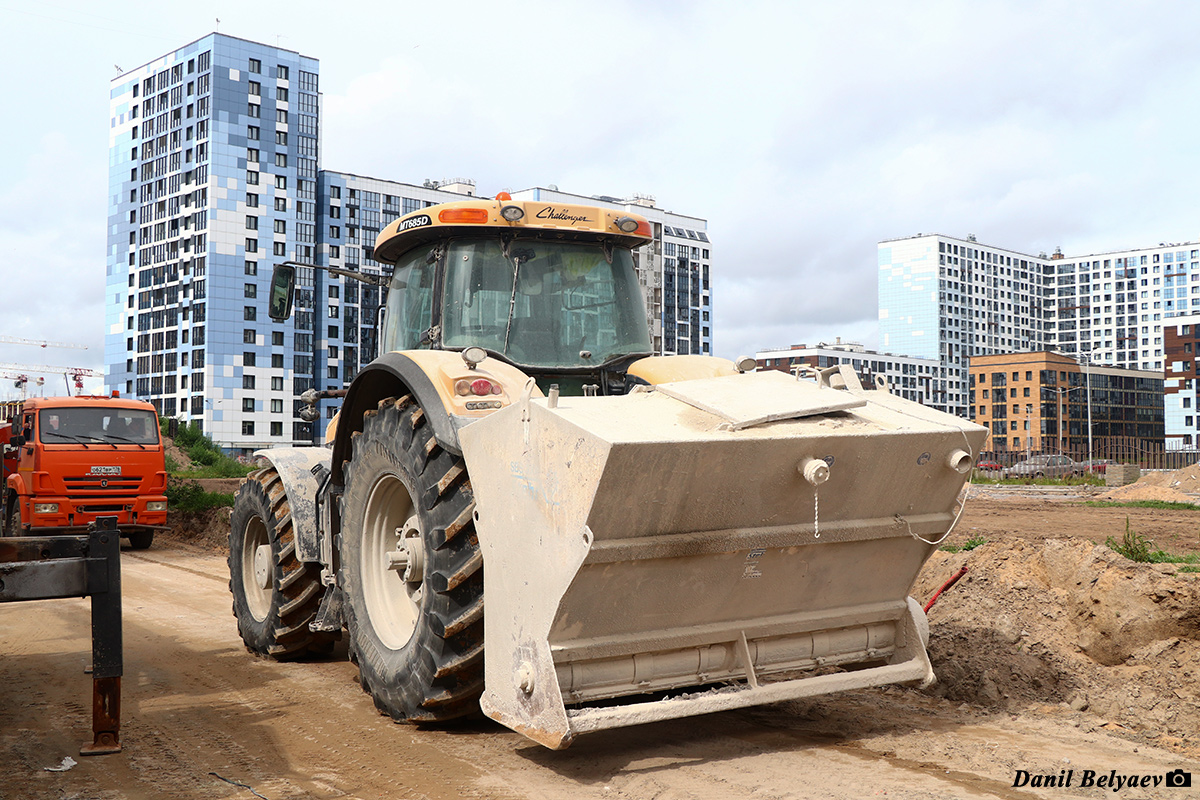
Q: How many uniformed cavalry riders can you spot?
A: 0